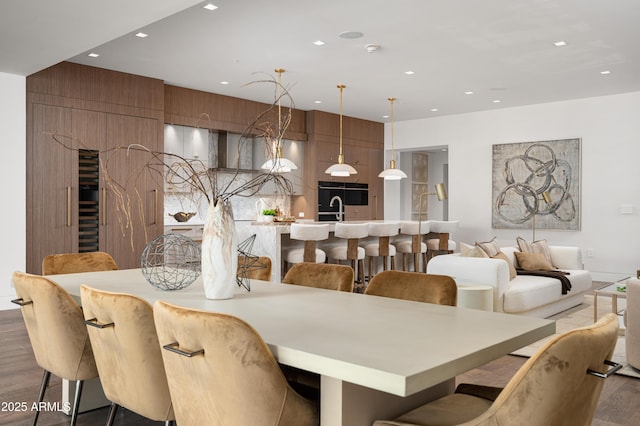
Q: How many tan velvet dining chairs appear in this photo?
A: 8